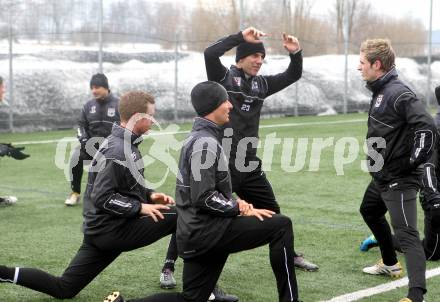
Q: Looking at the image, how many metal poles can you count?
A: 7